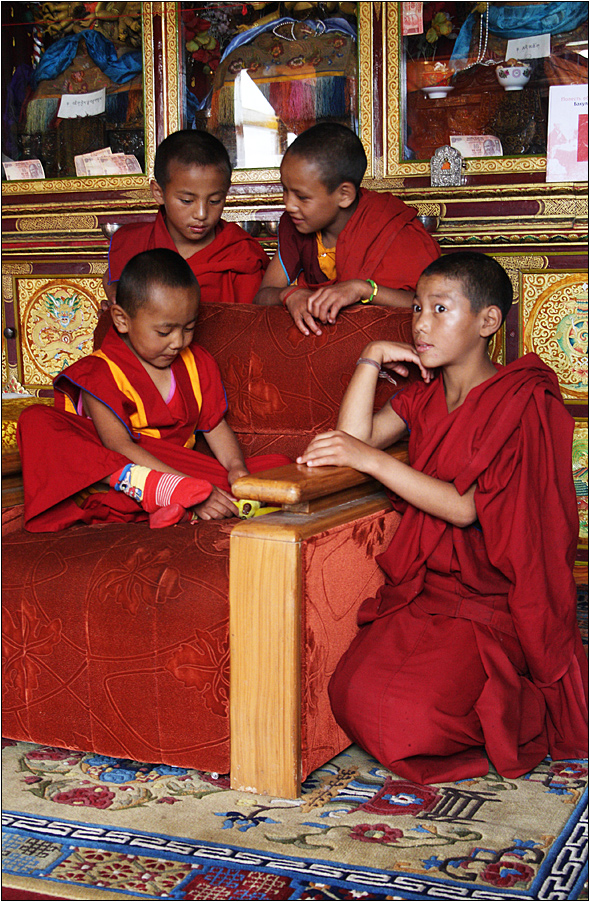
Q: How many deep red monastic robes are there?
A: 4